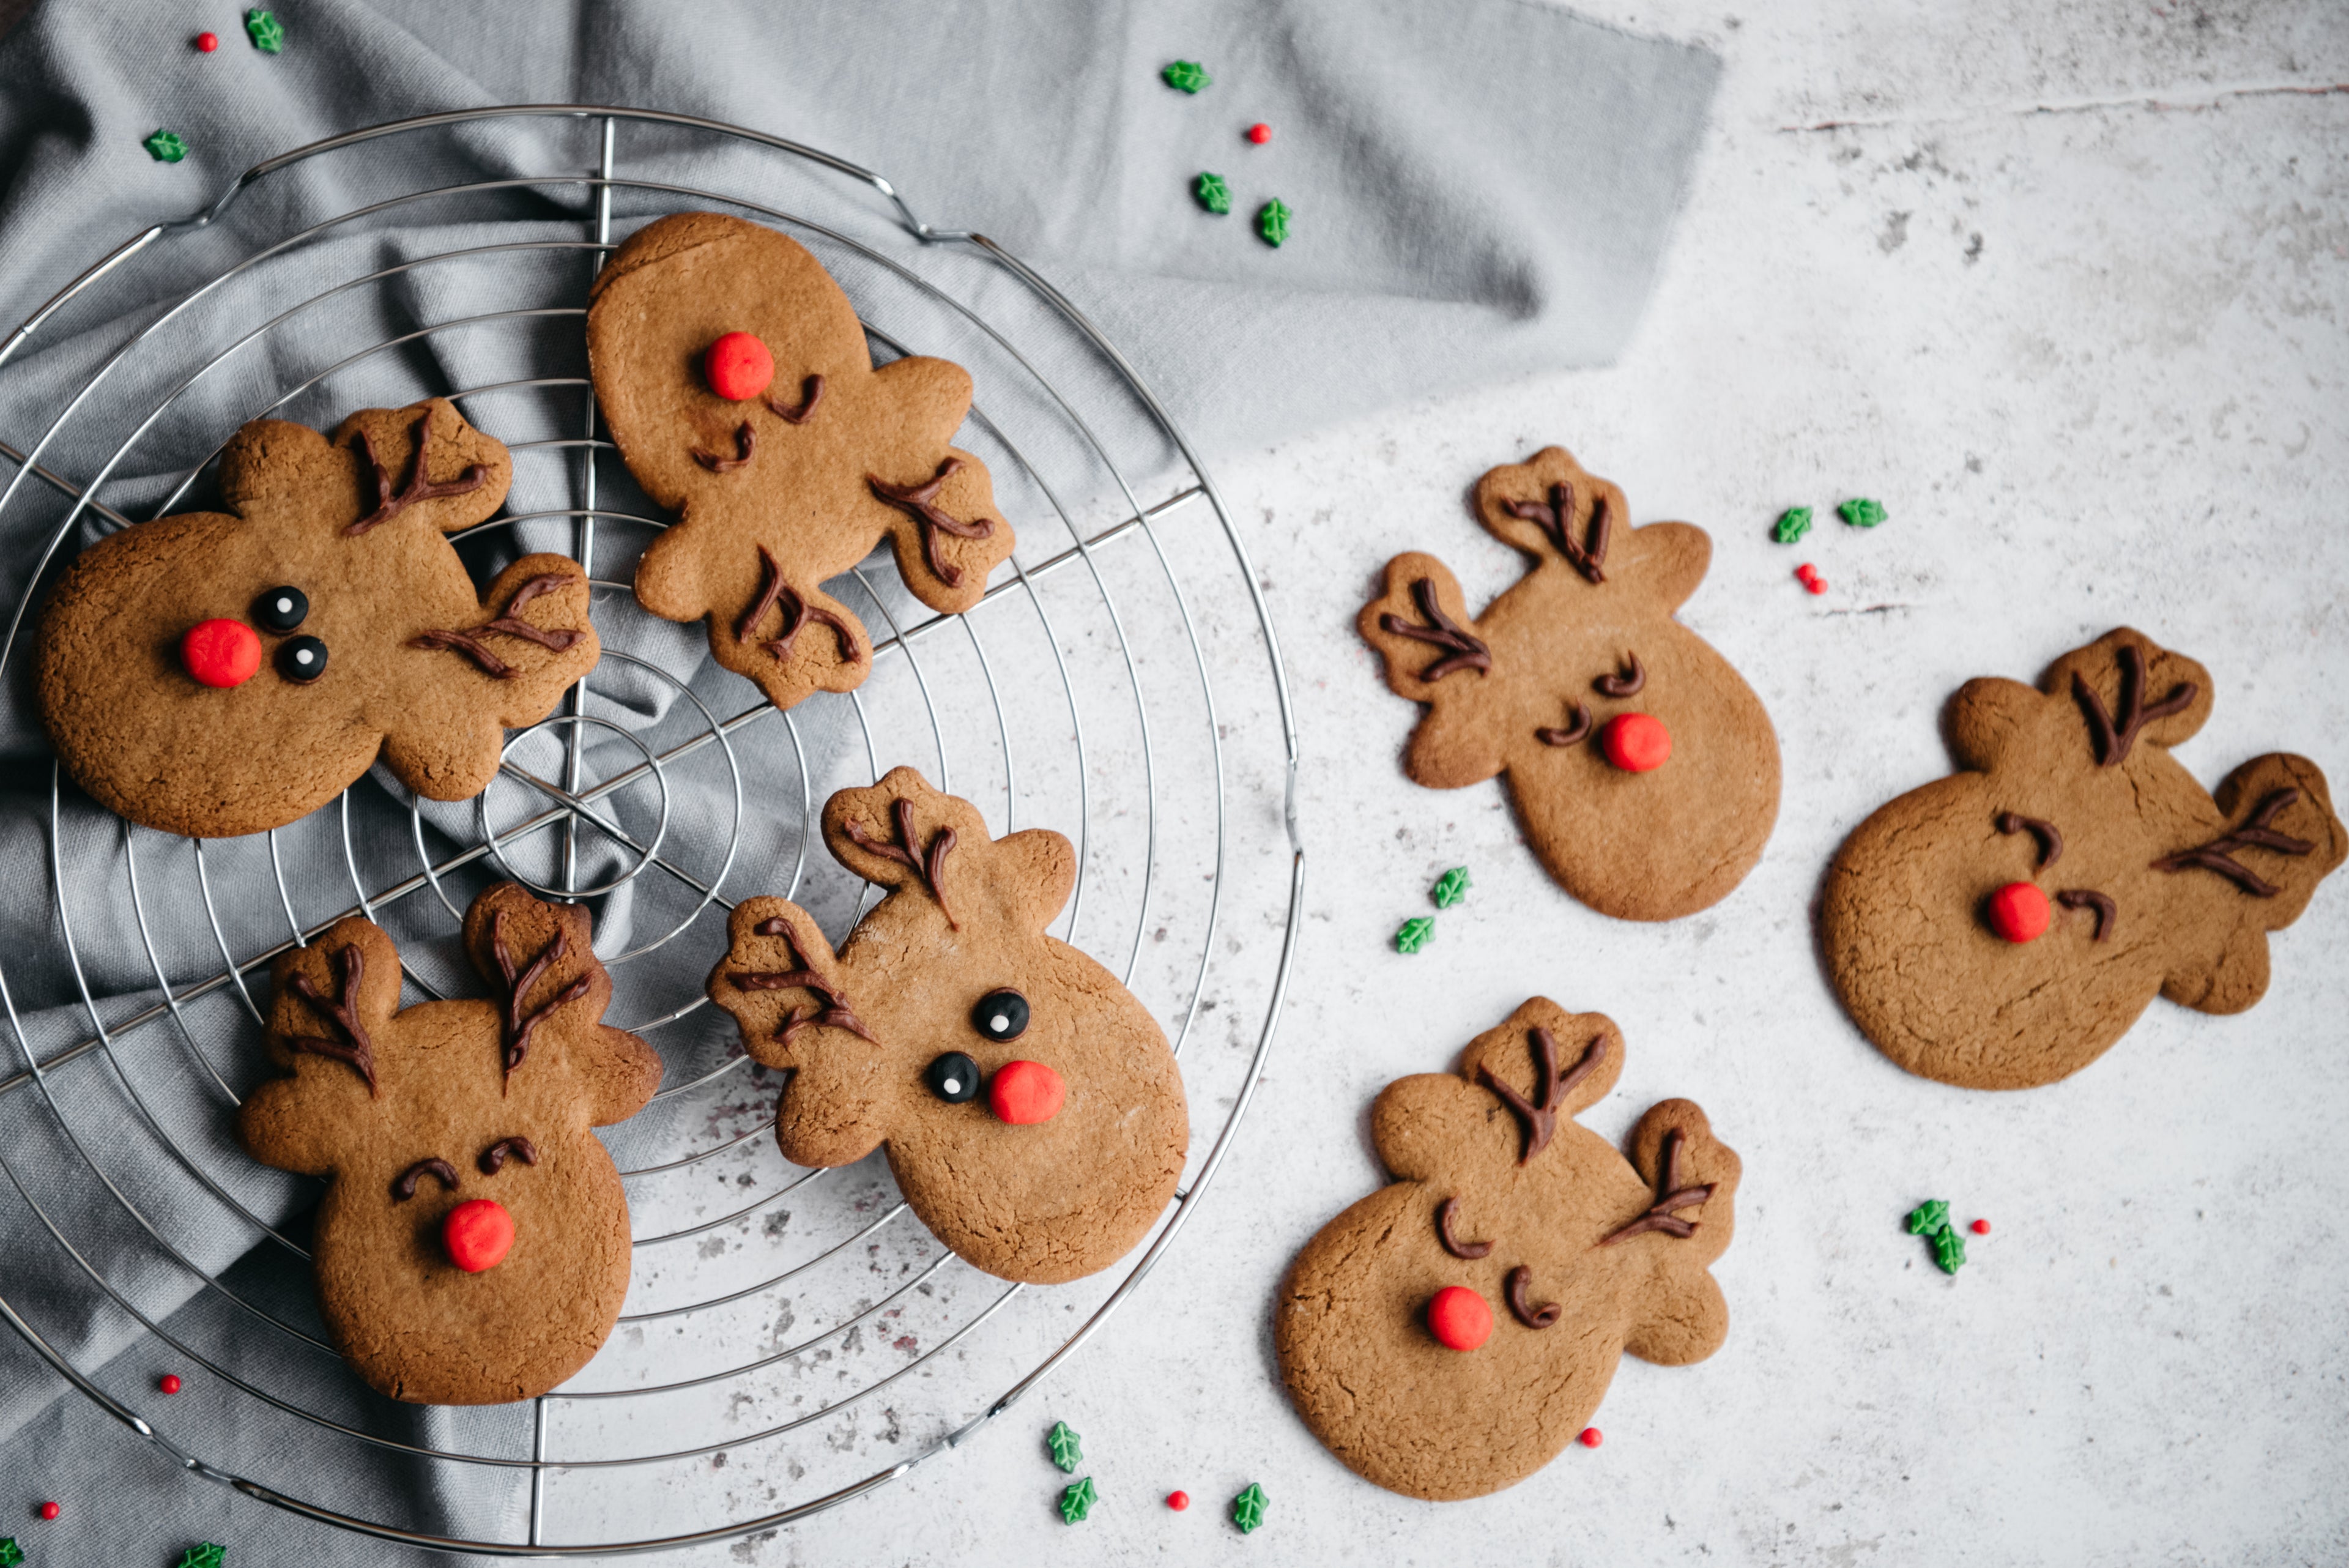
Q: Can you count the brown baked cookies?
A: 7